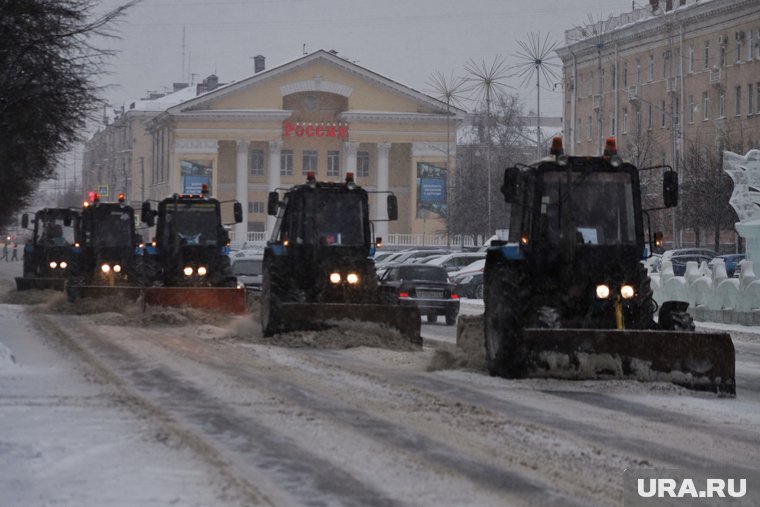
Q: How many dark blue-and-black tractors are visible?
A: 5